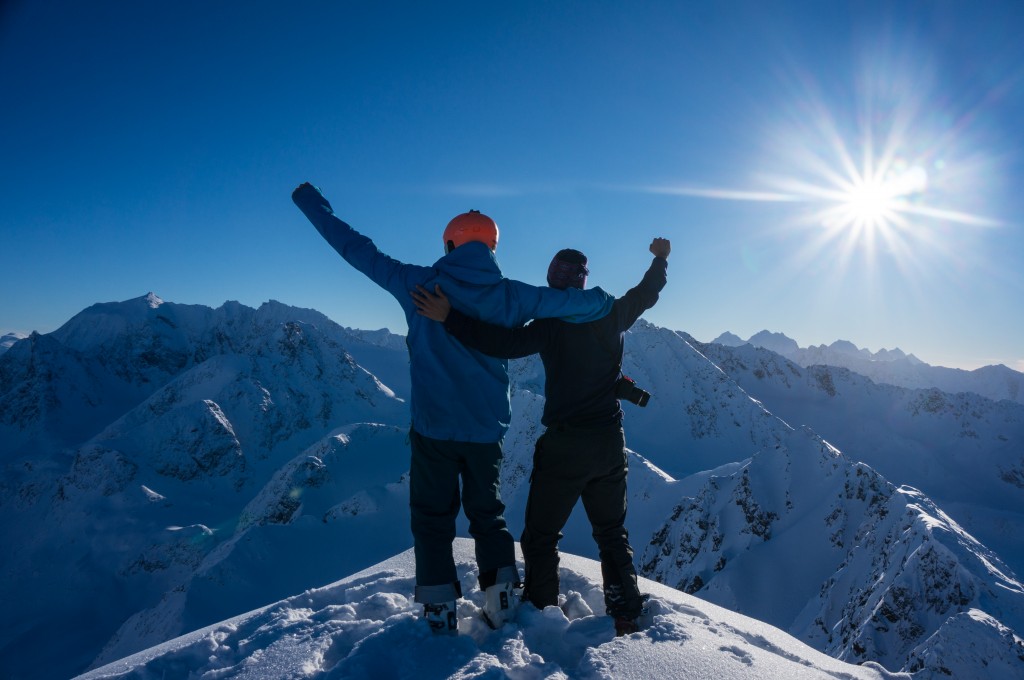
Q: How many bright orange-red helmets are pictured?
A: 1